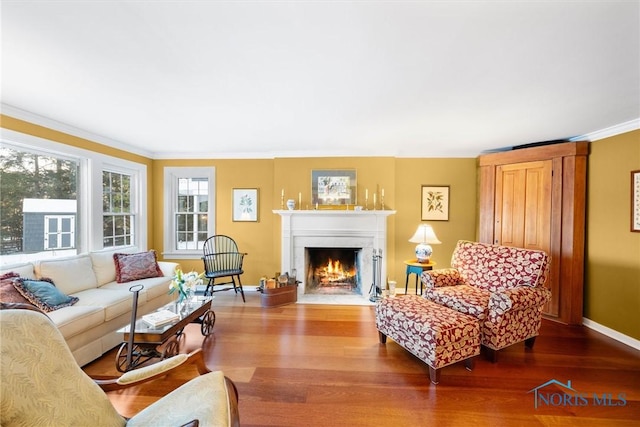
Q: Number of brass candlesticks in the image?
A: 5